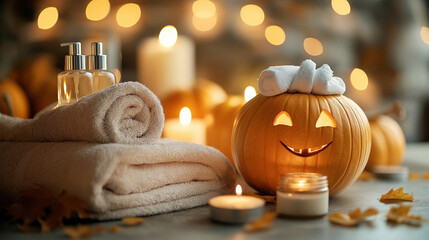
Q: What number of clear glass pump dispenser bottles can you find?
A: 2